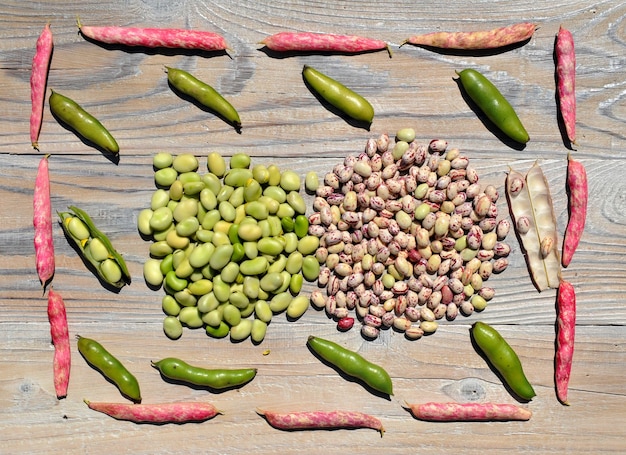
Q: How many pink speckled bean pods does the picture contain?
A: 12